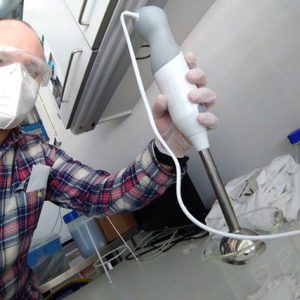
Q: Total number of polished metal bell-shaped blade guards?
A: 1